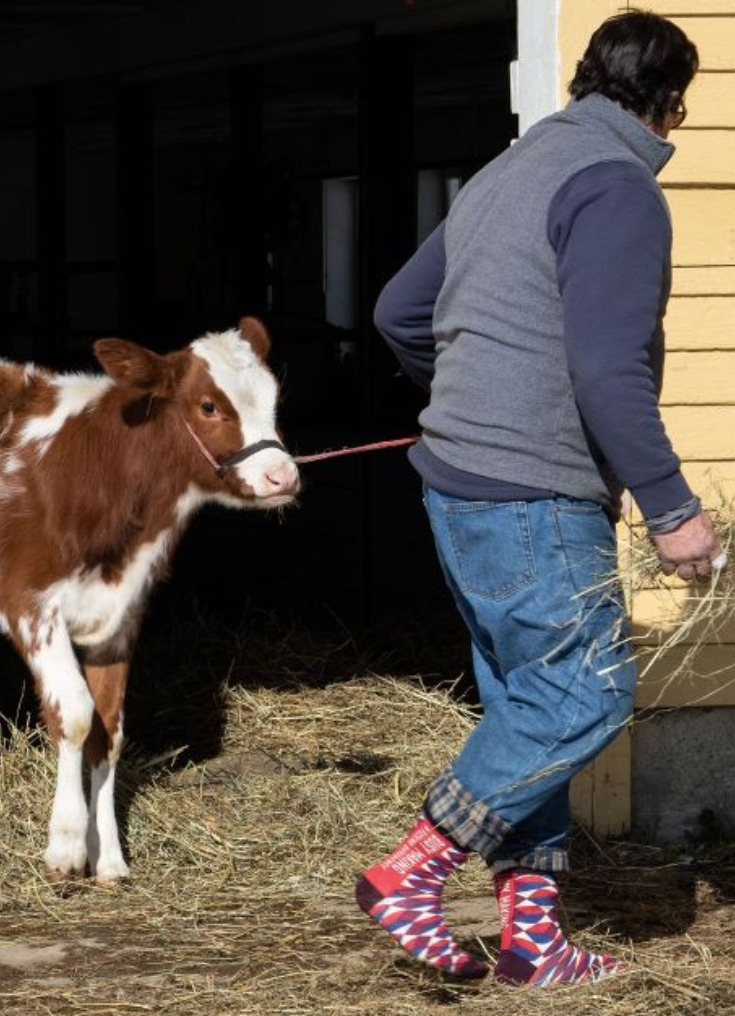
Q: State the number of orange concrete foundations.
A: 0